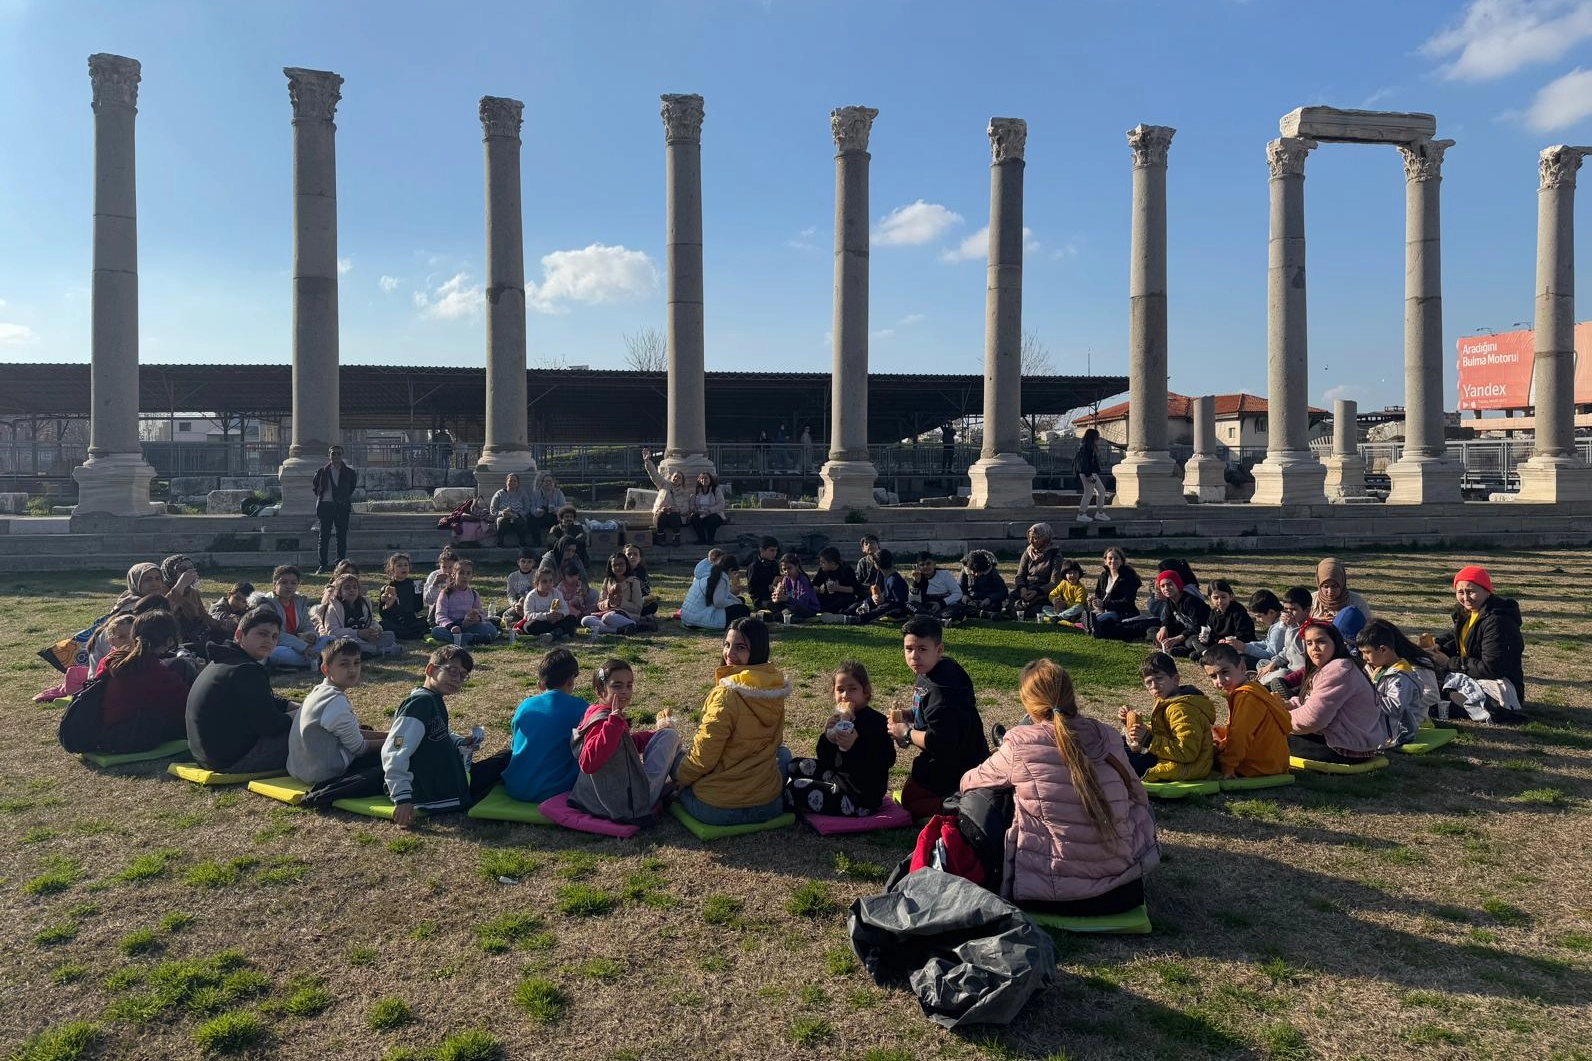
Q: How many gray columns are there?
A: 12